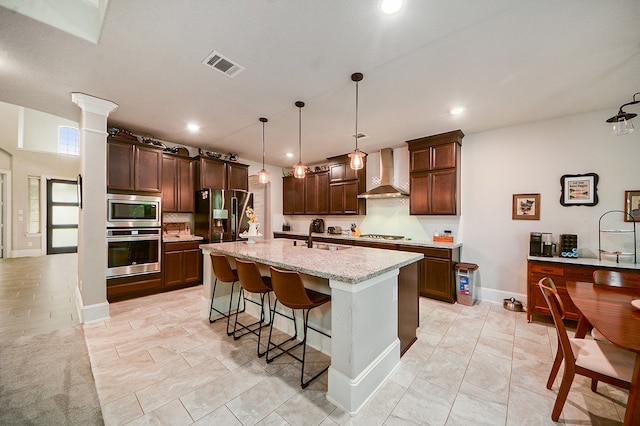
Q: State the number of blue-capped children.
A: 0